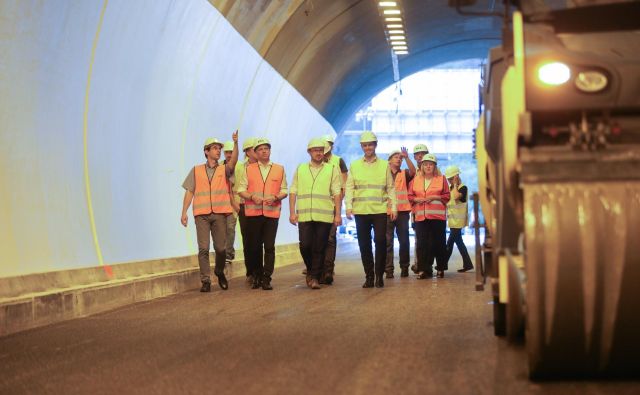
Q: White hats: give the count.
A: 11